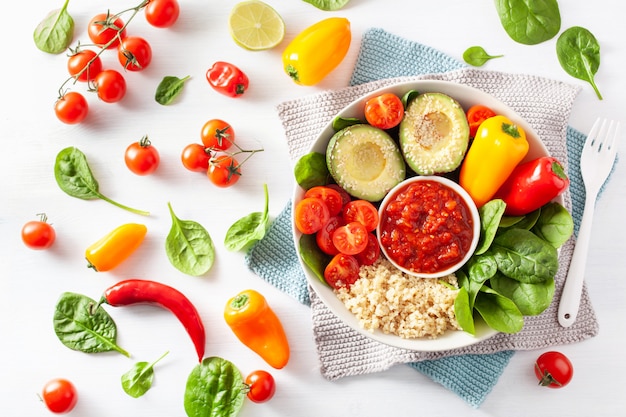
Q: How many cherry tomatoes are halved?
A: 10